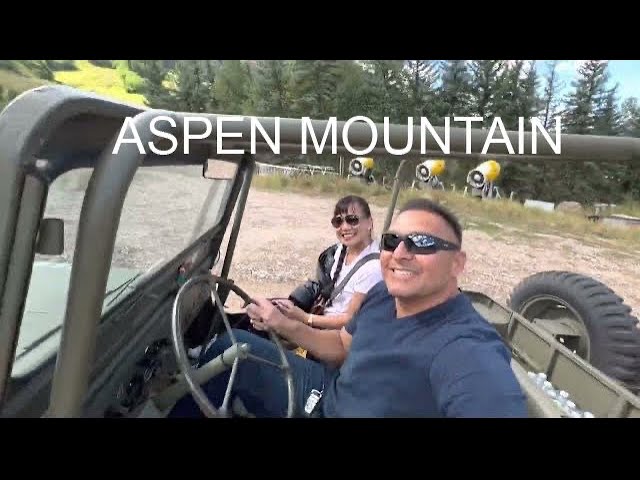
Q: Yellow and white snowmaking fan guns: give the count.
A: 3